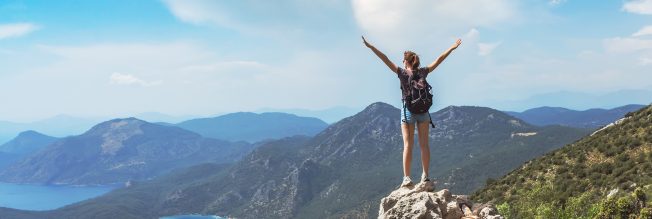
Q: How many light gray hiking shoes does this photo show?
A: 2